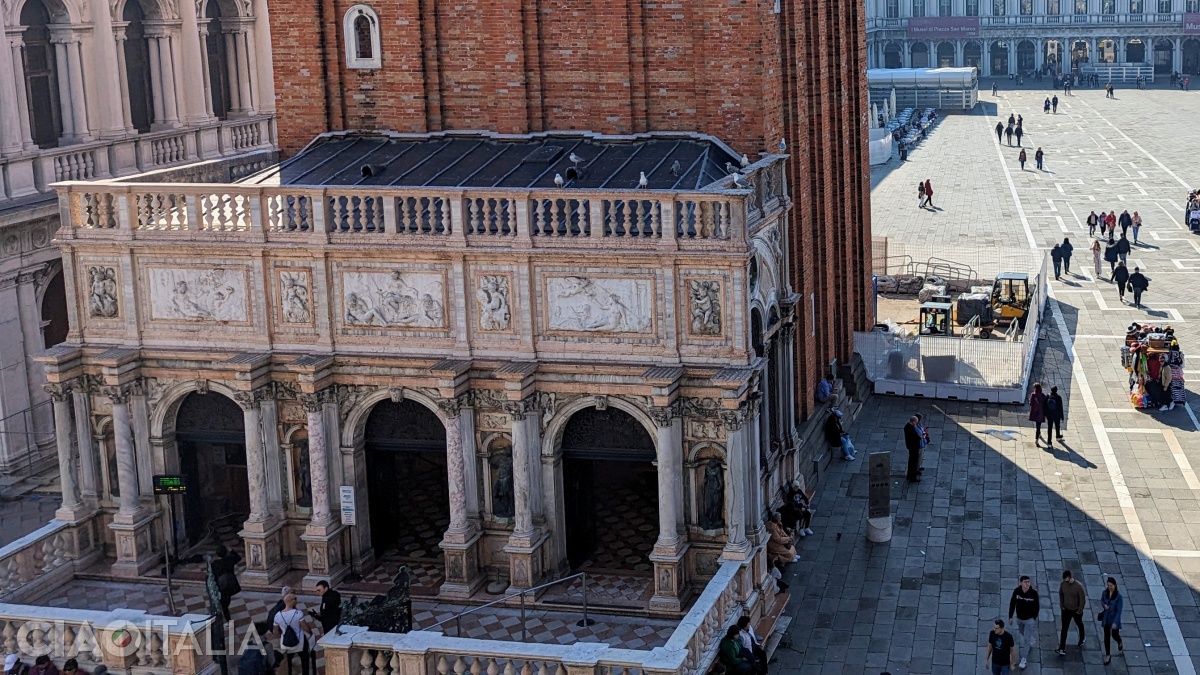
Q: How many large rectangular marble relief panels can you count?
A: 3